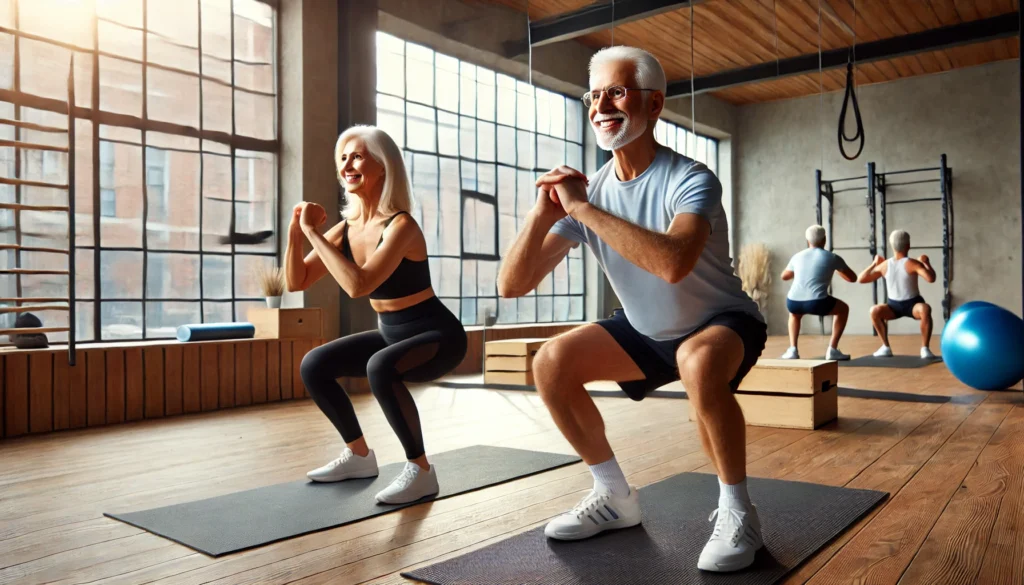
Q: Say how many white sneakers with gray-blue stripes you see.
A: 2